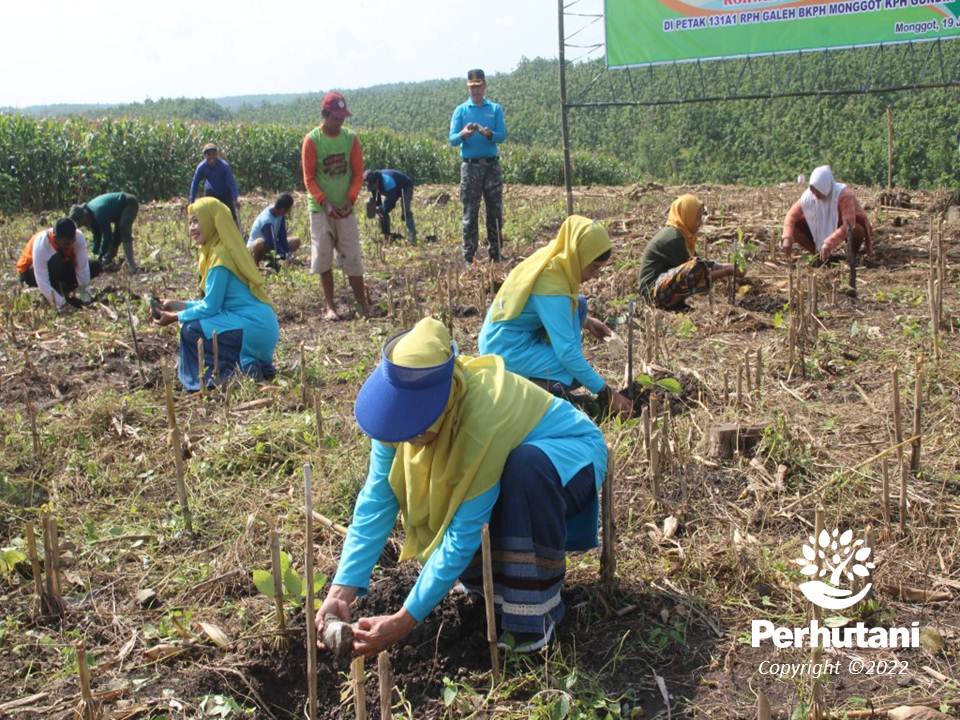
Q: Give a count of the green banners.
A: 1